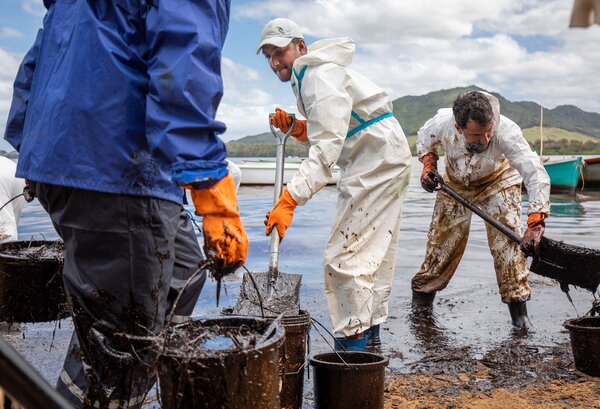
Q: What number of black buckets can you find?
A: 5